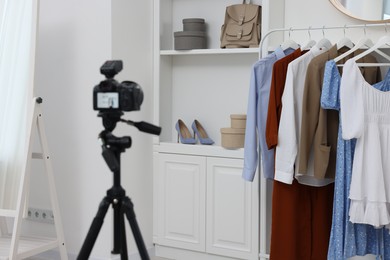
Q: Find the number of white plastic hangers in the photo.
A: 6